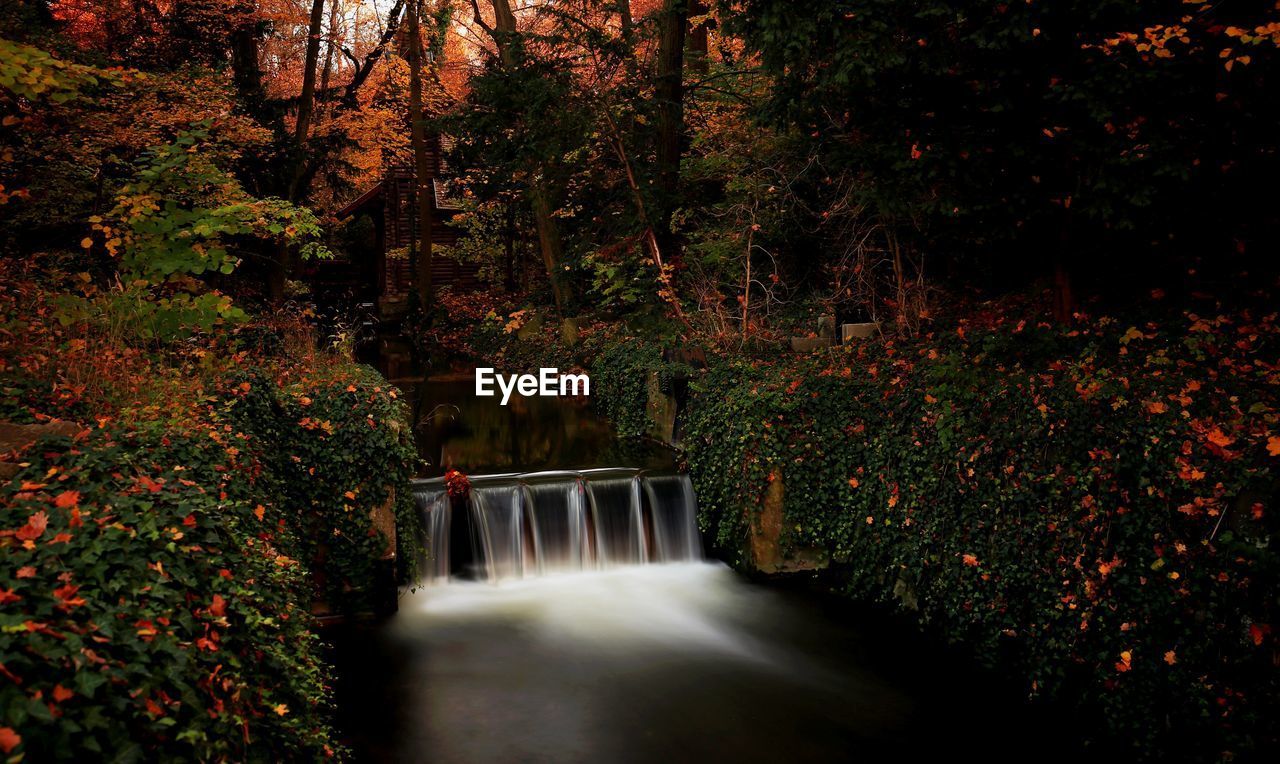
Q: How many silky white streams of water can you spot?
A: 5